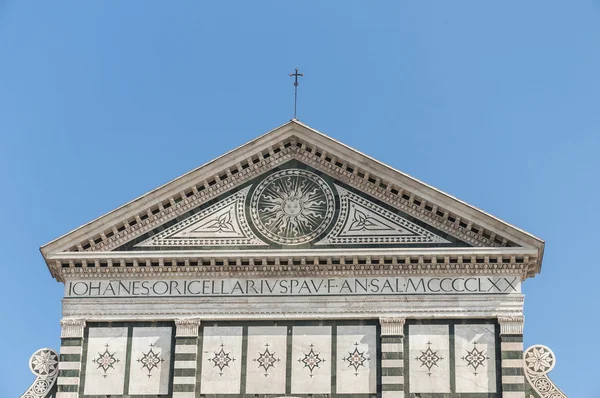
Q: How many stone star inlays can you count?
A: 8